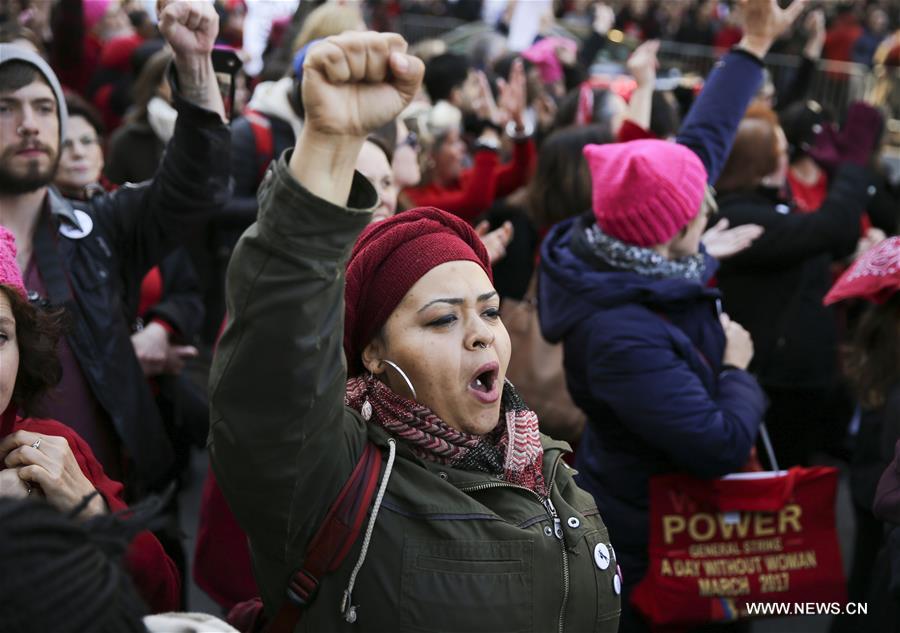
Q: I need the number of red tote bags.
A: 1